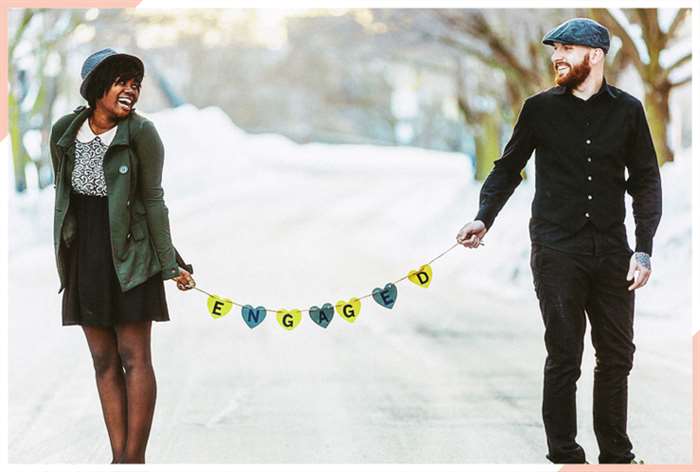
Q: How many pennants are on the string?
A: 7